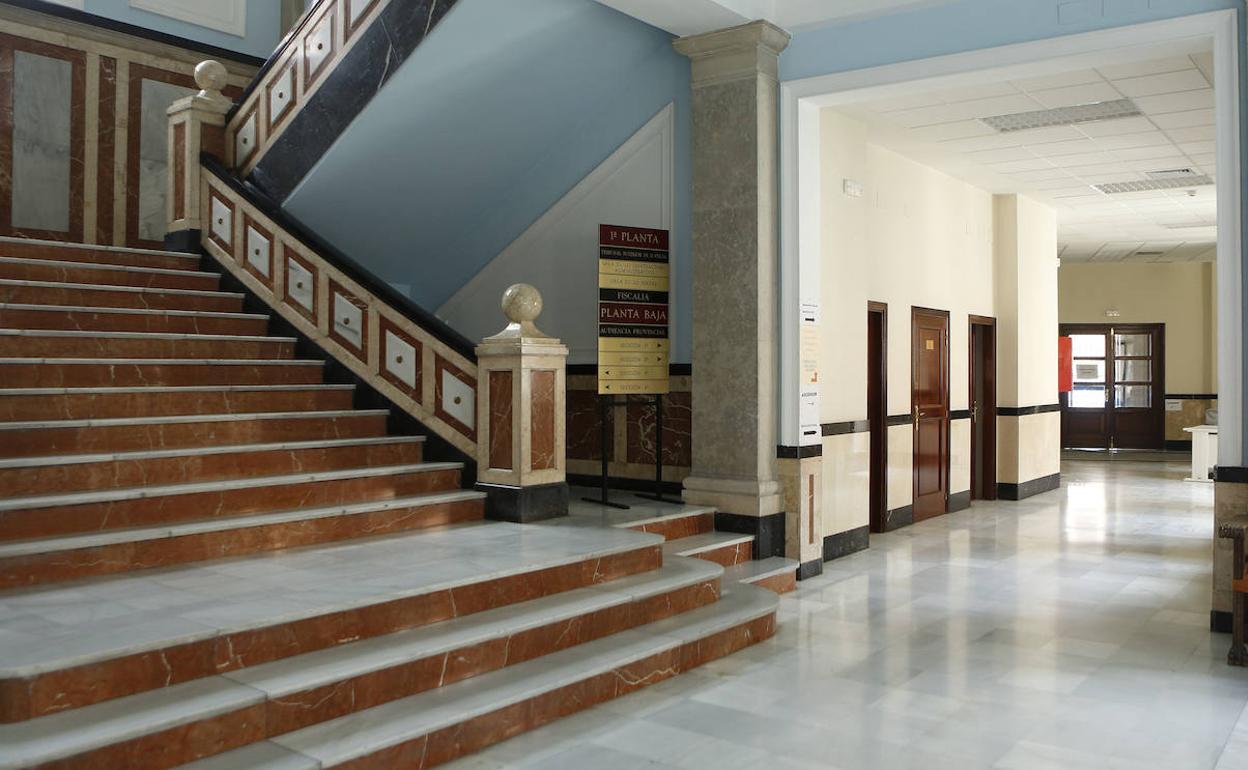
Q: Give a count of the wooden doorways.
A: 4